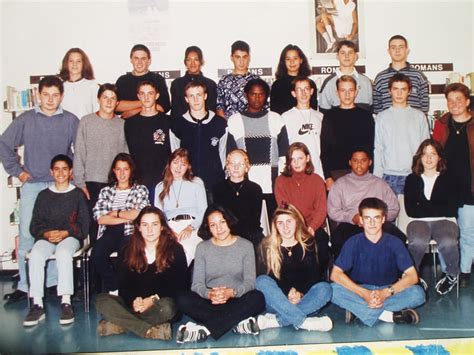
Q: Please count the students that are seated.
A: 11